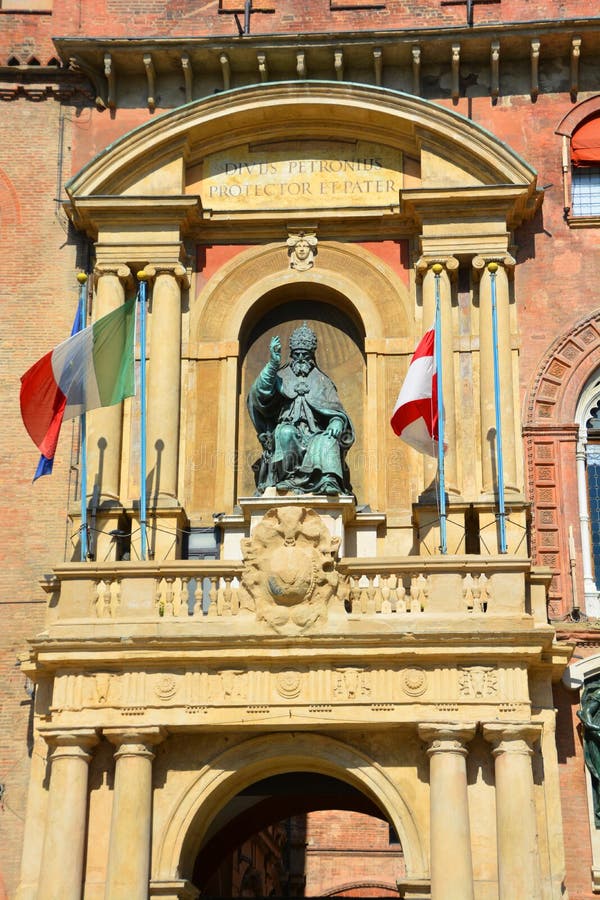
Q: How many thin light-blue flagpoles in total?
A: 4